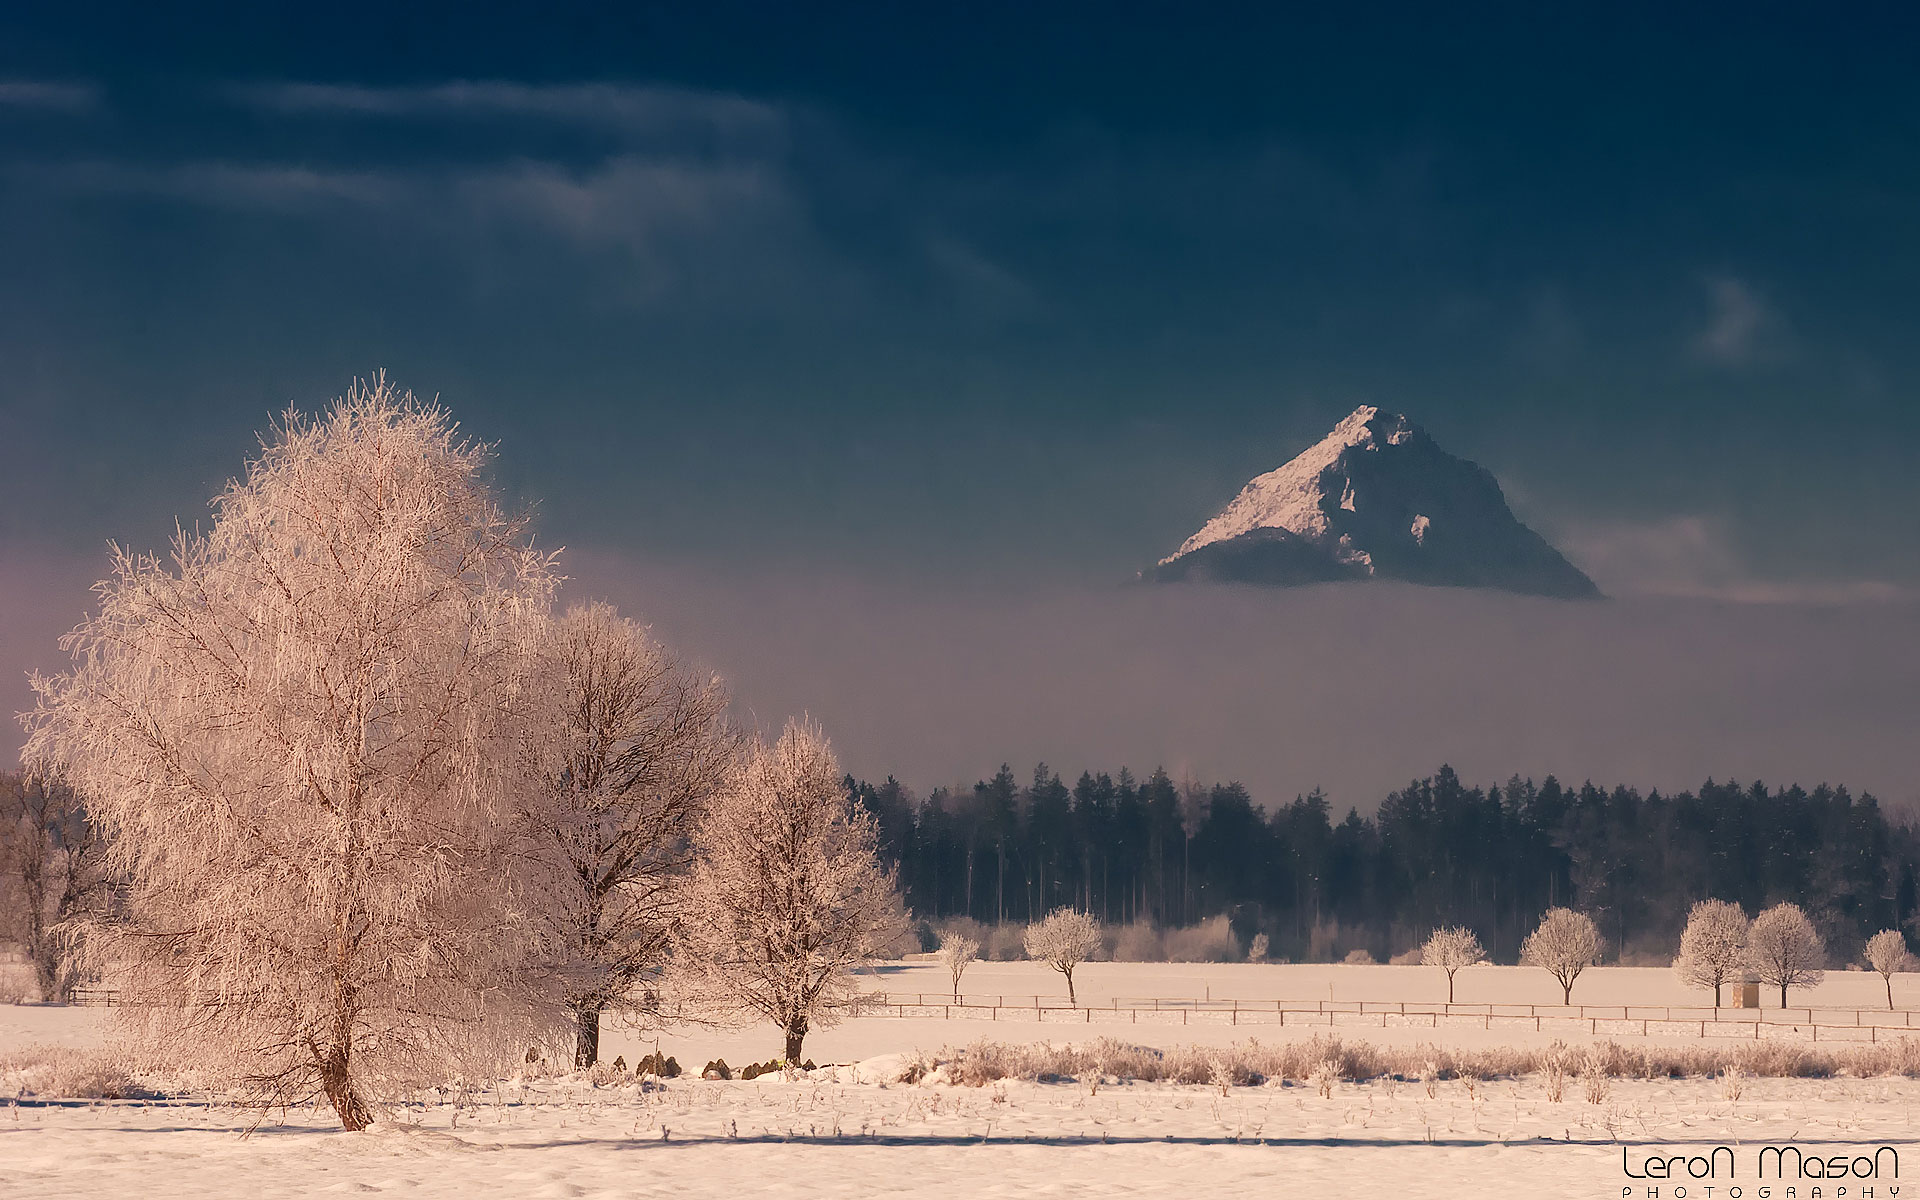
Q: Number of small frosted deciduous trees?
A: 7